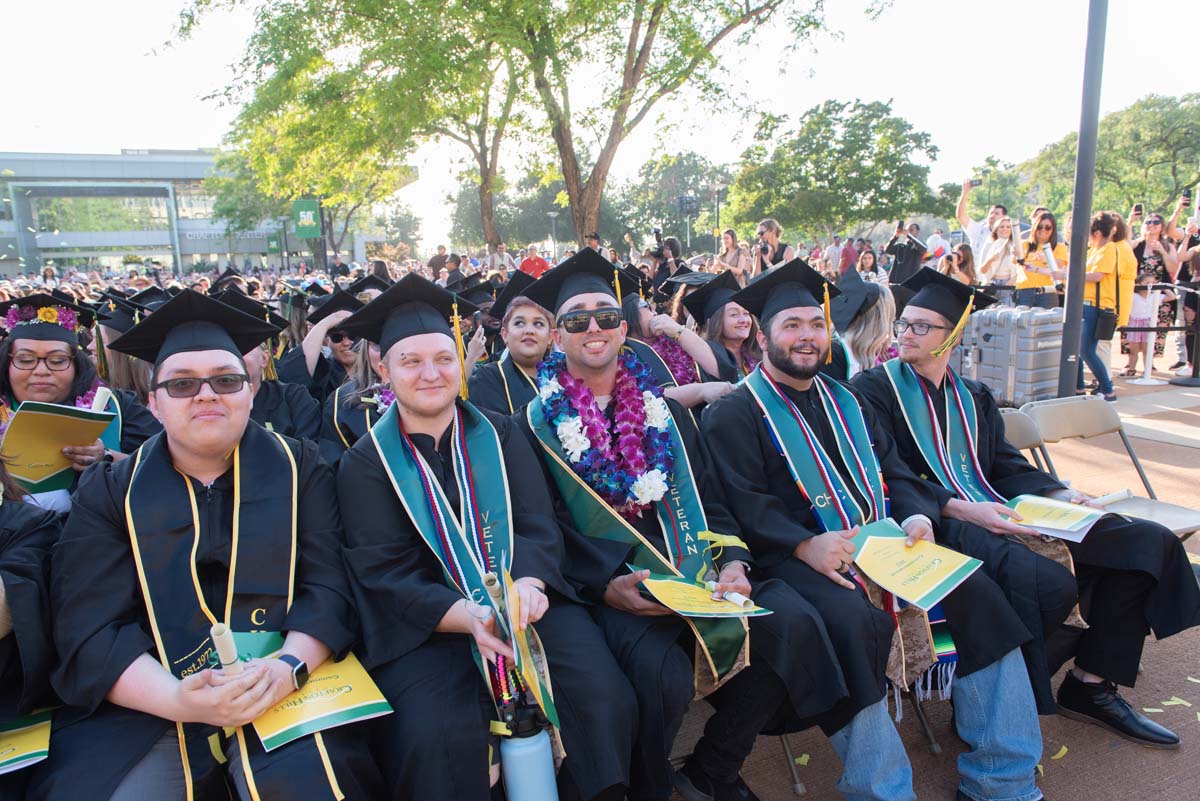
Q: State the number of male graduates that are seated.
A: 5